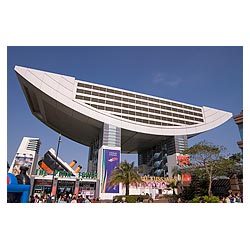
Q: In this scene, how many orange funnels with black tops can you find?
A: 2